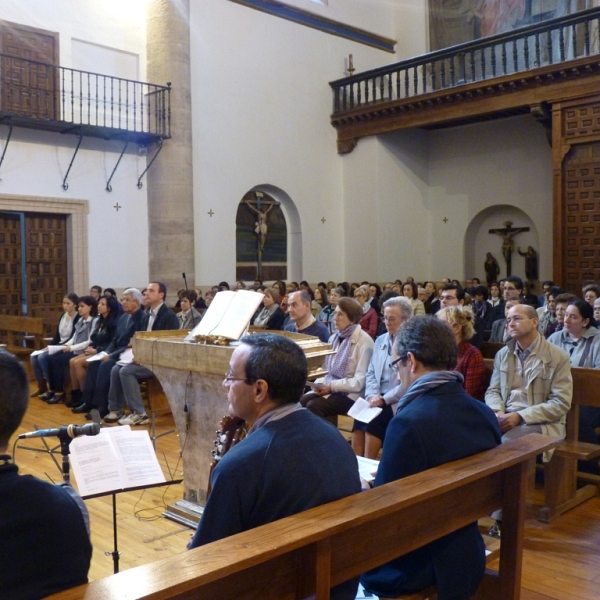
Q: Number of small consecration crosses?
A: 4